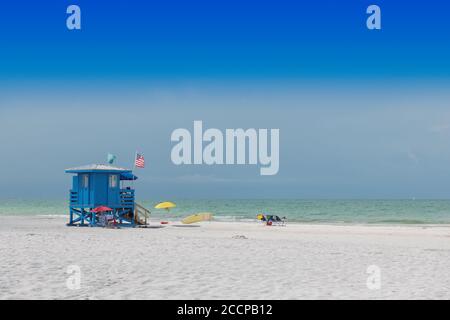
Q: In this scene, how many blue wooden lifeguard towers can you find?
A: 1